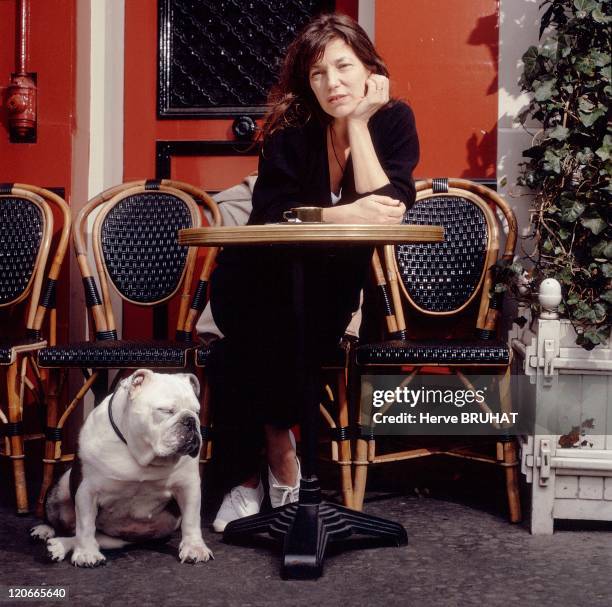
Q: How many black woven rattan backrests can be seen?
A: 3